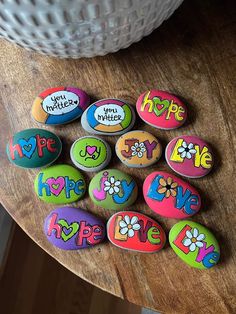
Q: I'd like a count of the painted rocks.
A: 13